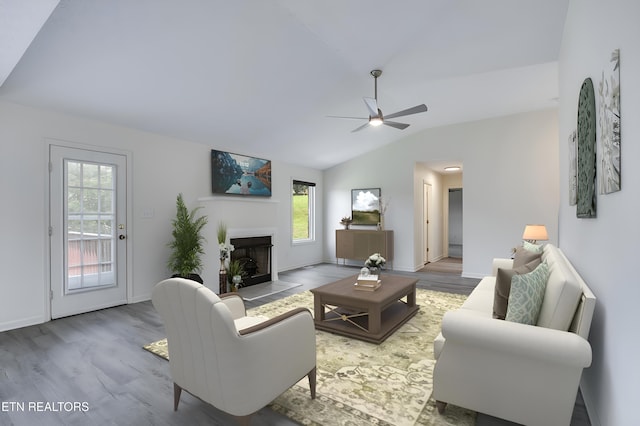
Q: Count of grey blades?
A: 5